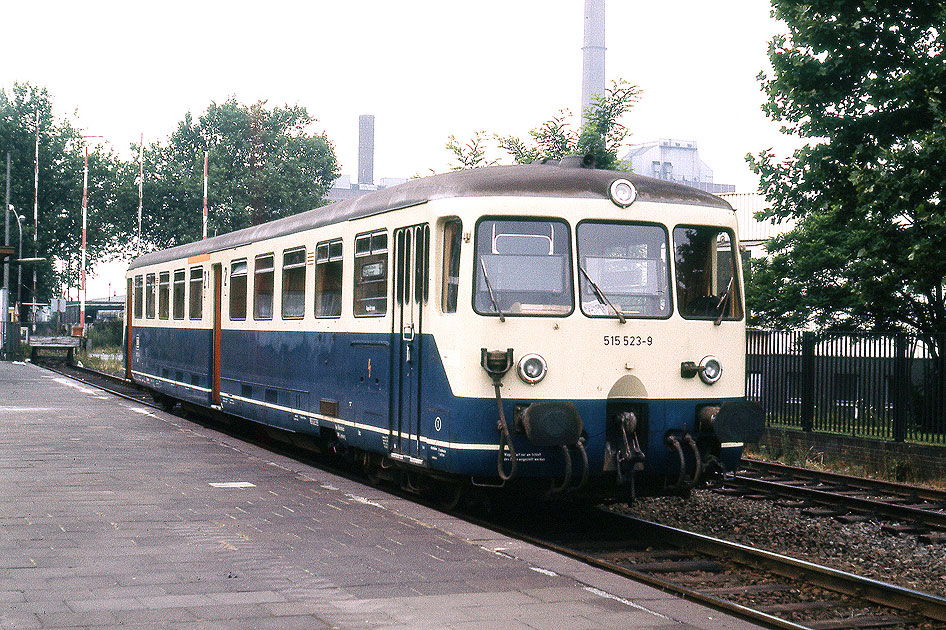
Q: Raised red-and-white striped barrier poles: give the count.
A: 4